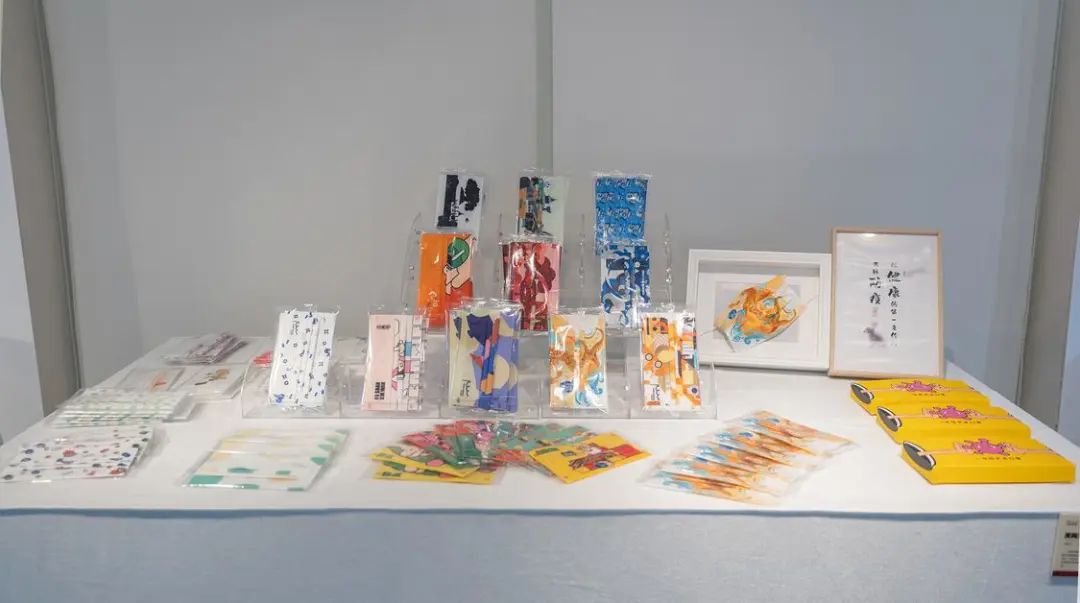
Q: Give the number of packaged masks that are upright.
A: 11